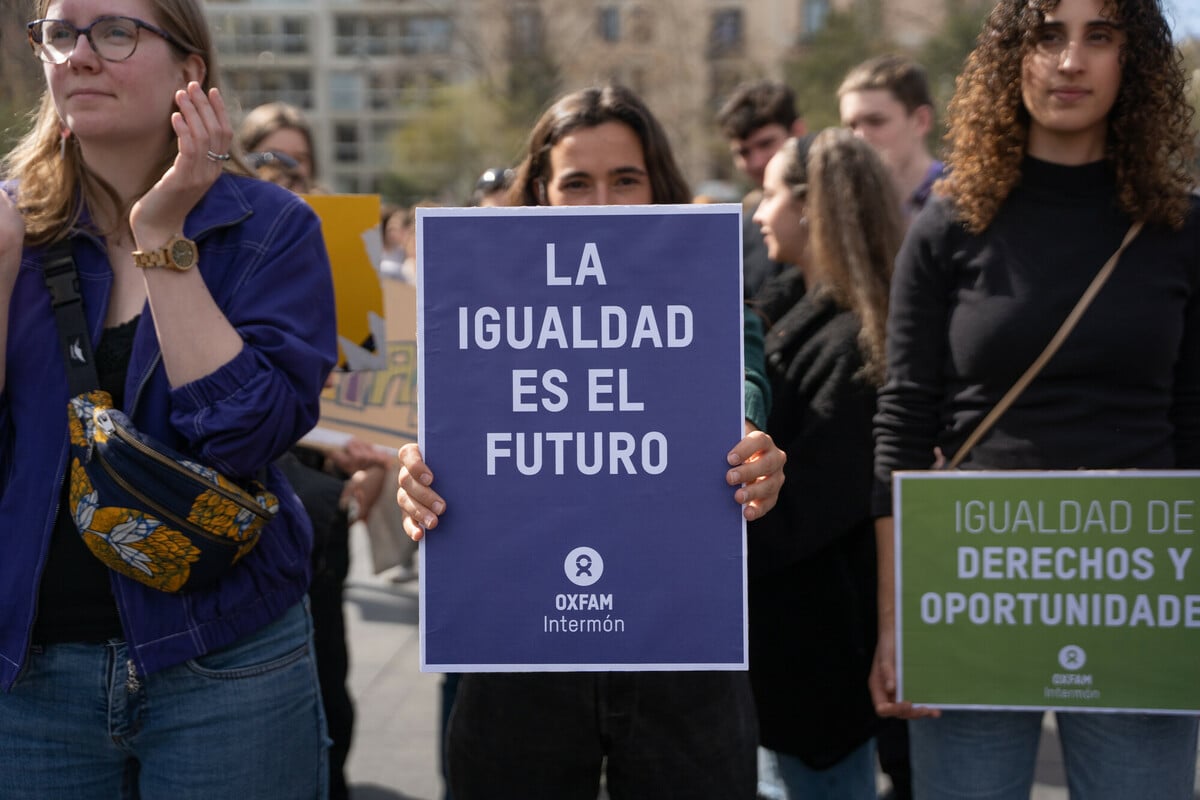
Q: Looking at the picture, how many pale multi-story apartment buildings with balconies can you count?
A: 1